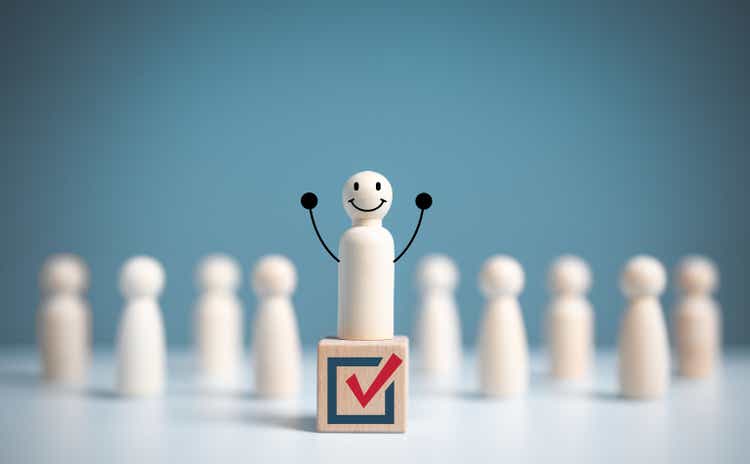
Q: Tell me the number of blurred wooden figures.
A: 9